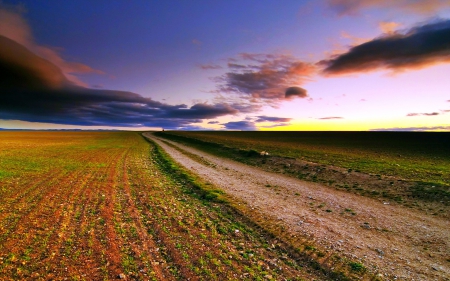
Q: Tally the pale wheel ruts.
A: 2